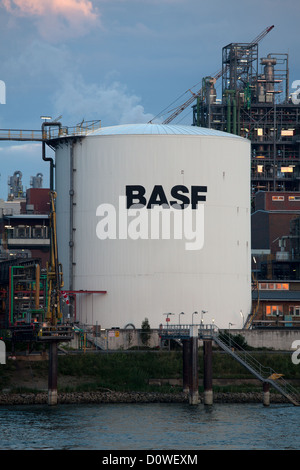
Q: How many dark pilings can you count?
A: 5